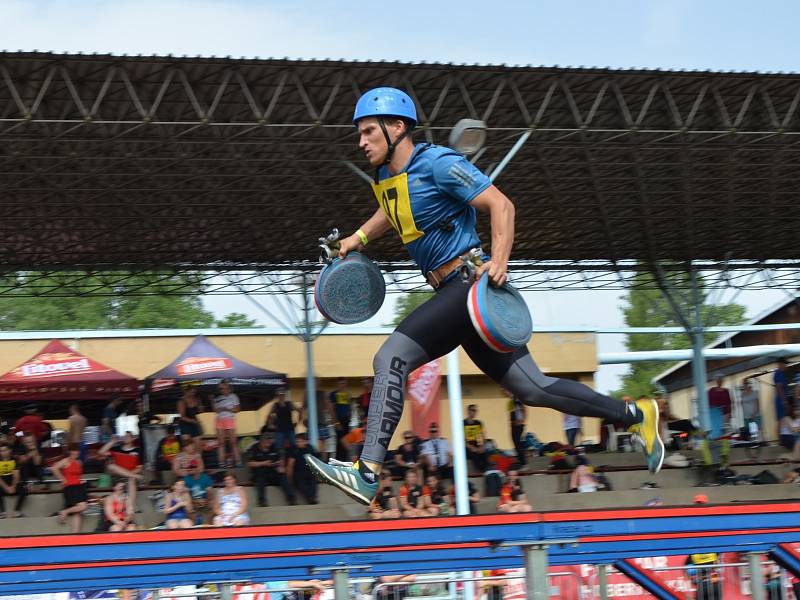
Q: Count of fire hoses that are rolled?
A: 2